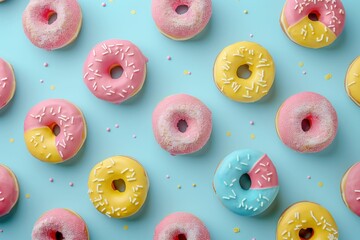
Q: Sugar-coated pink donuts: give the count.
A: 6